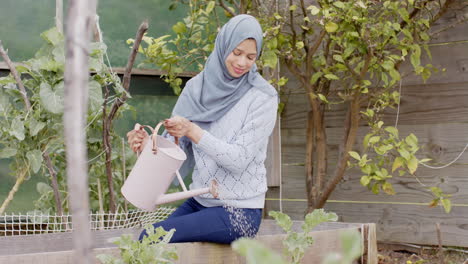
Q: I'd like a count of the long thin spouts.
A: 1